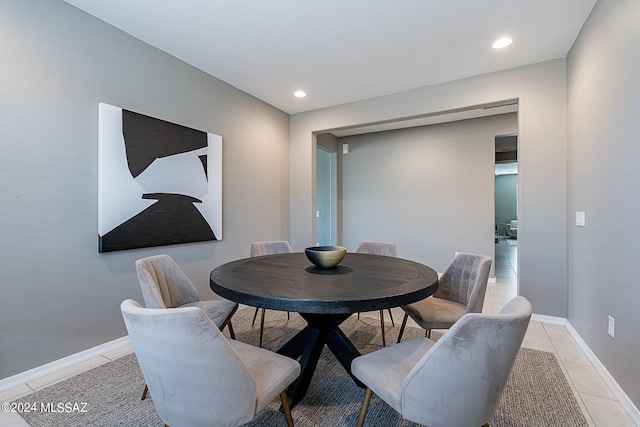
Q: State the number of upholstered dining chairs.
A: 6